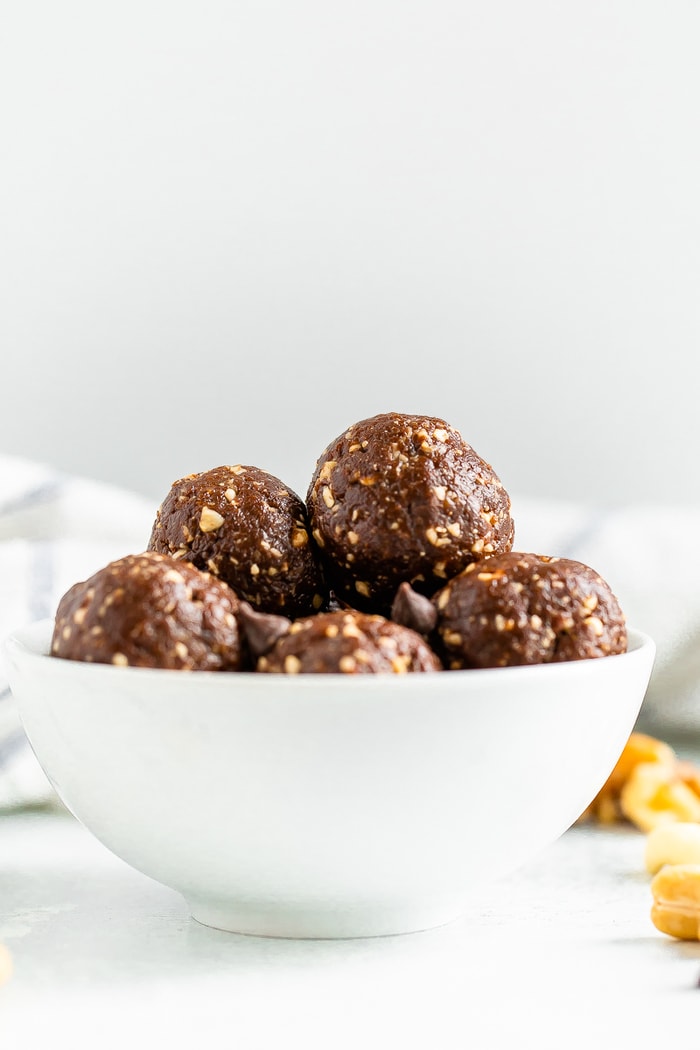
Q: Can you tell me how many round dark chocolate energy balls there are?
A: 5